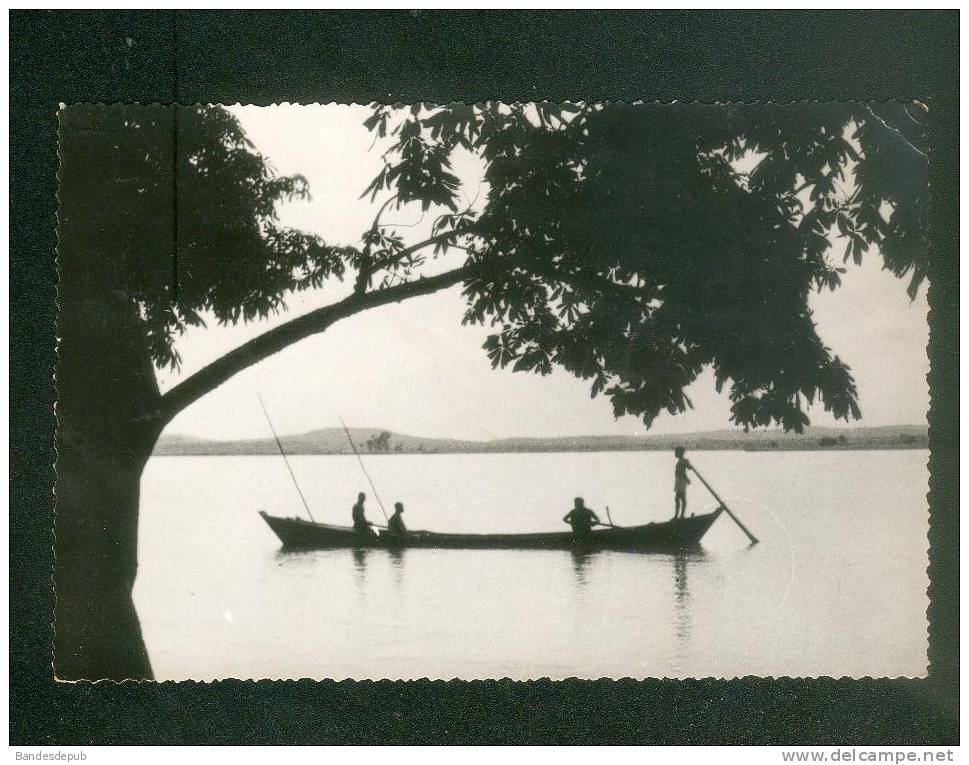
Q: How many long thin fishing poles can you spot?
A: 2